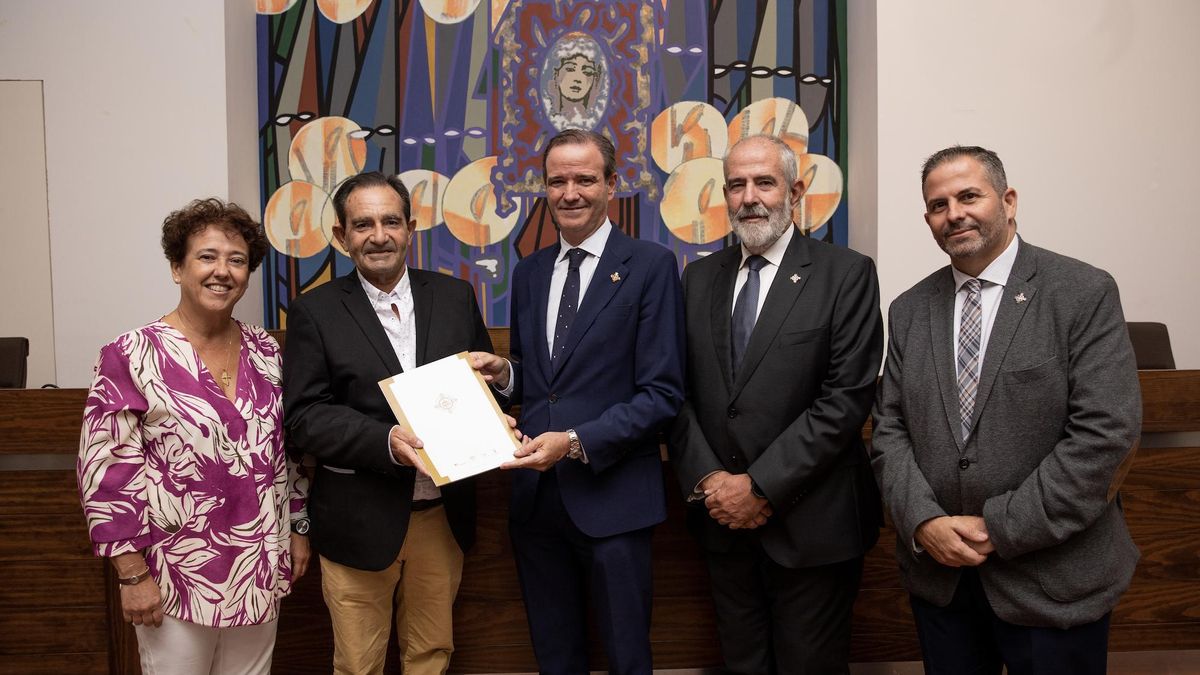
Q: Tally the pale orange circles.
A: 12